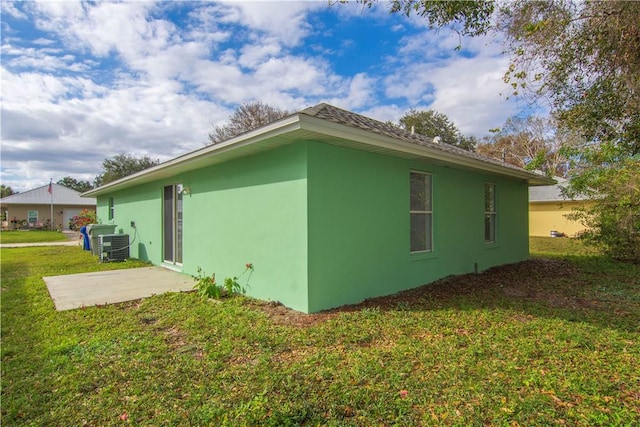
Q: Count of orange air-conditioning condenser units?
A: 0